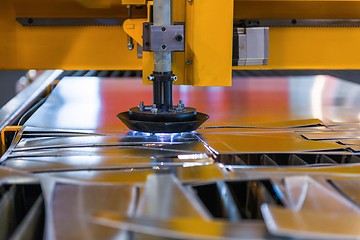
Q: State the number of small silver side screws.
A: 2